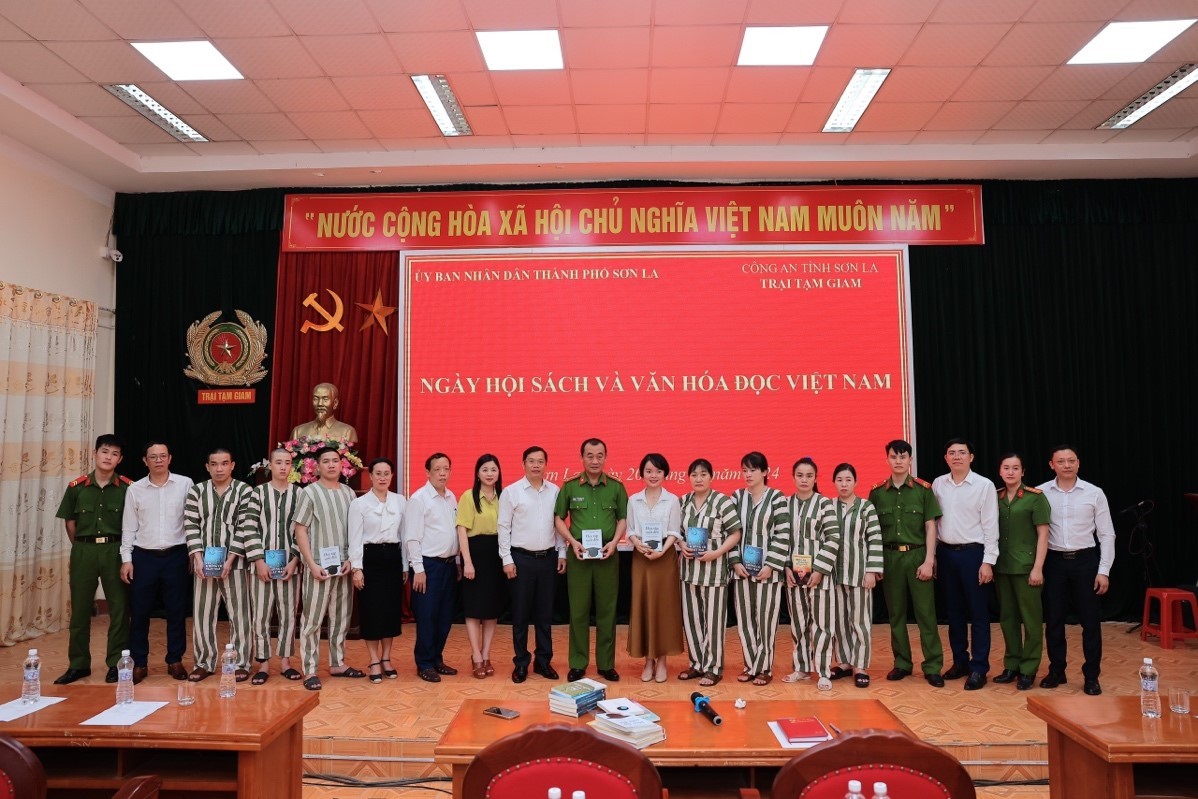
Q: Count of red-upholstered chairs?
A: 3